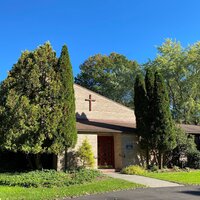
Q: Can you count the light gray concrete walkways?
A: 1